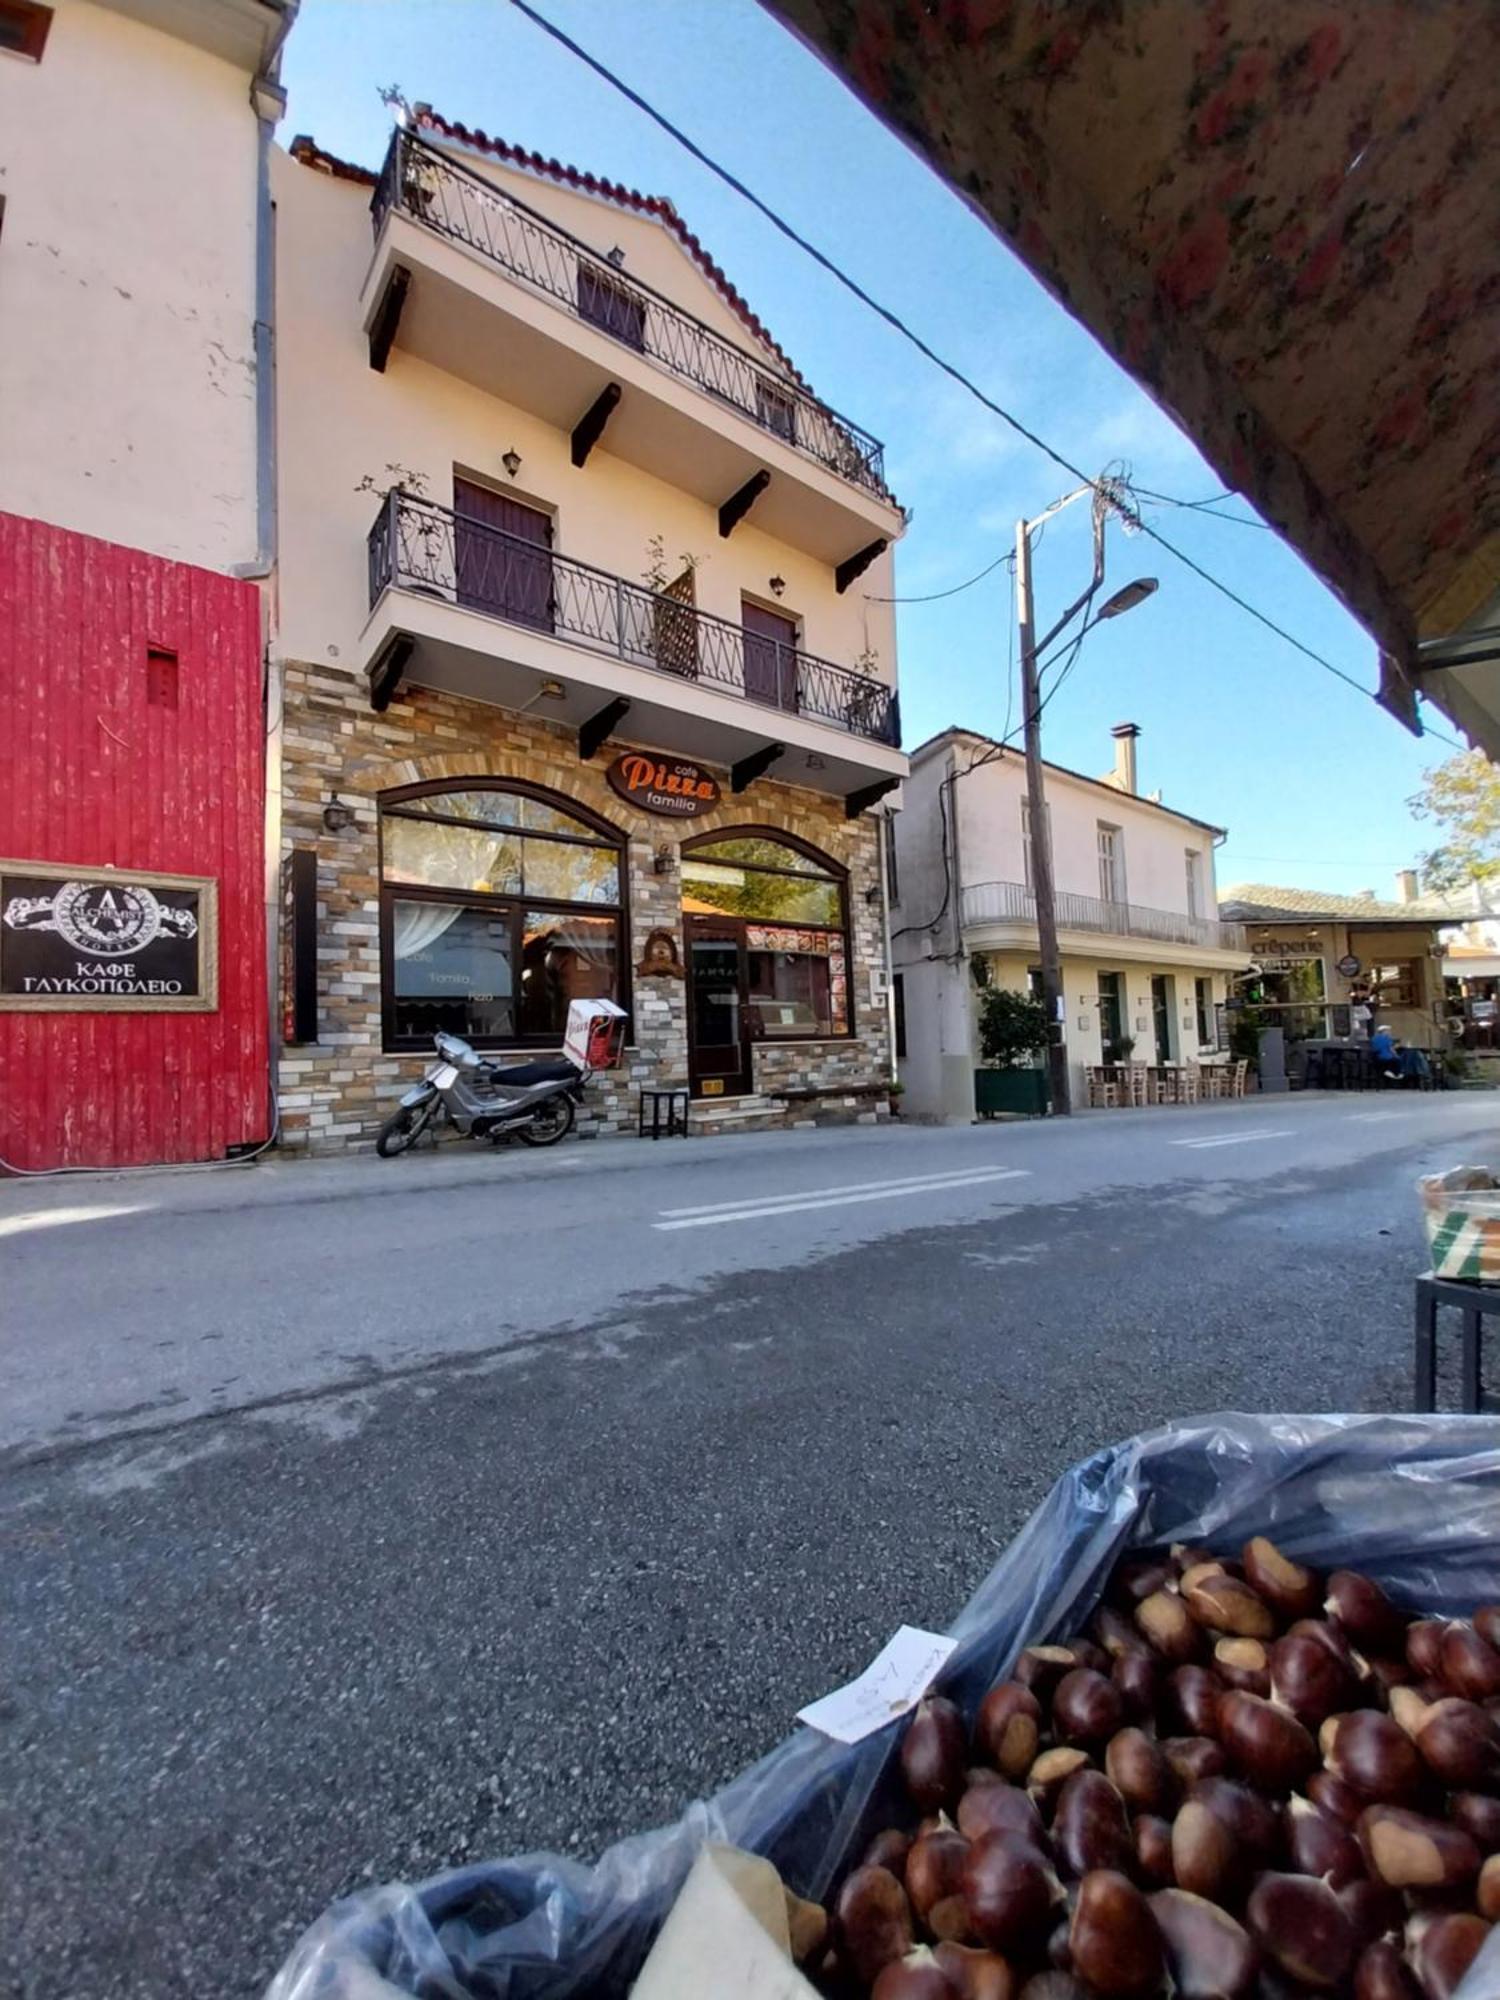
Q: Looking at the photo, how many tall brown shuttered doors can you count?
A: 2